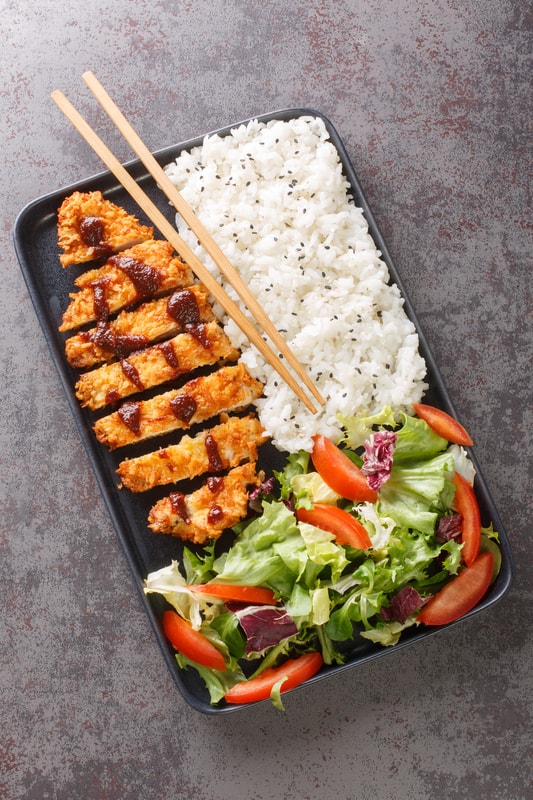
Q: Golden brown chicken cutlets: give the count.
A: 7